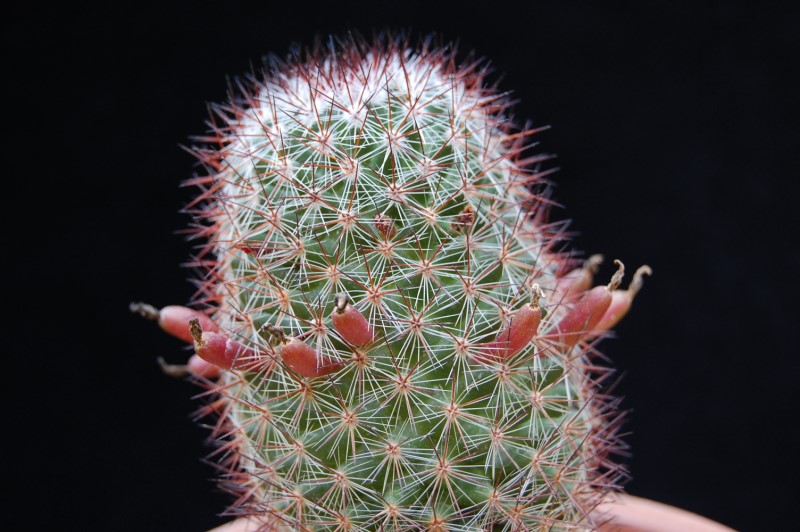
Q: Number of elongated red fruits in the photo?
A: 9